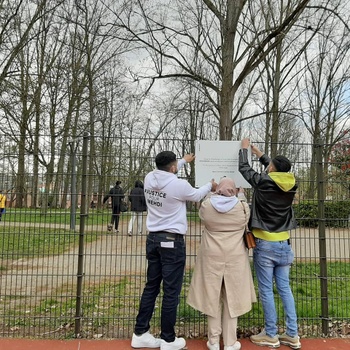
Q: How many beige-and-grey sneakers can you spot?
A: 2